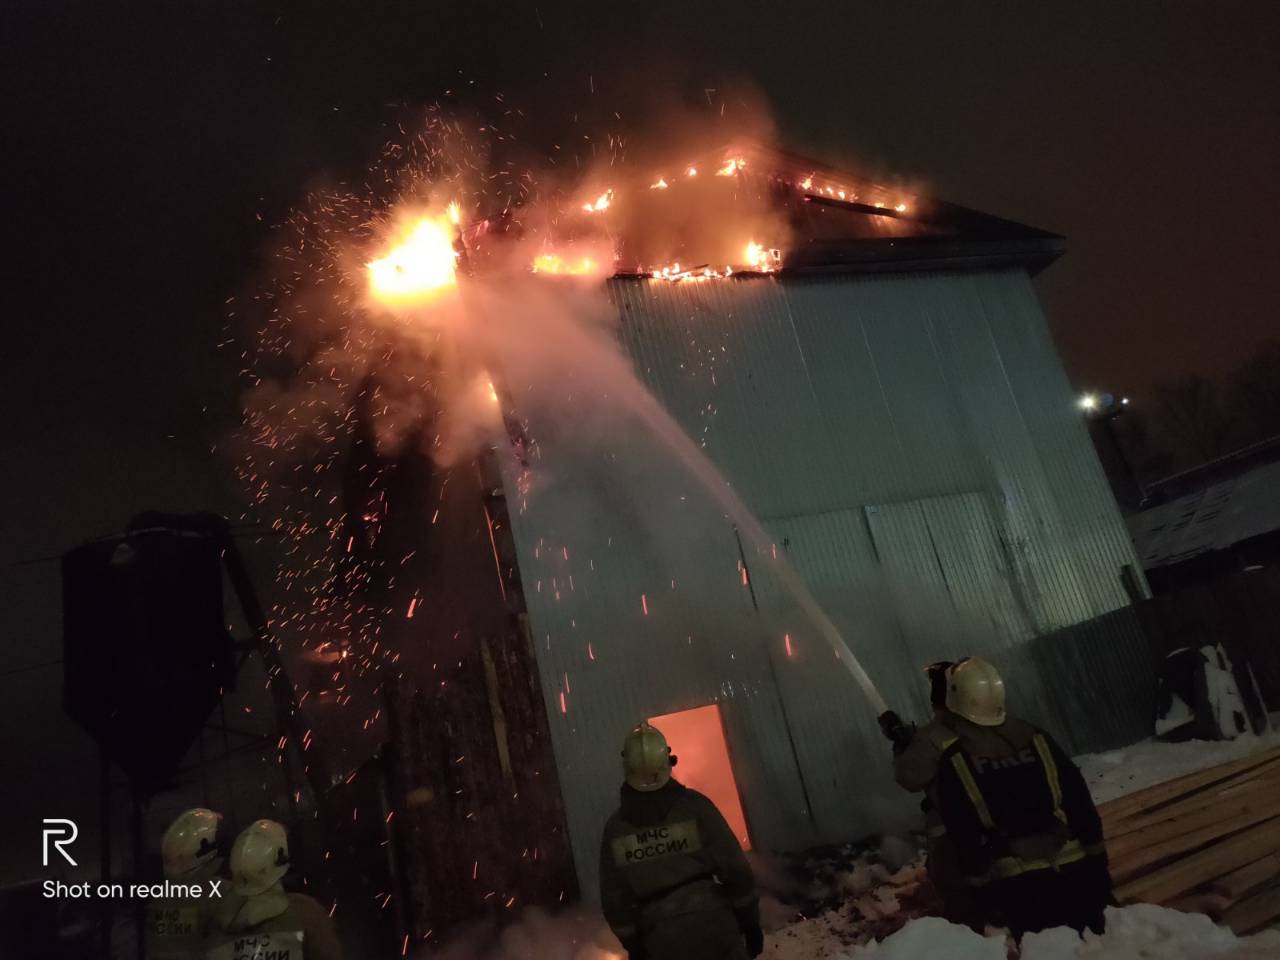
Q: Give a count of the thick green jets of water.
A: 0